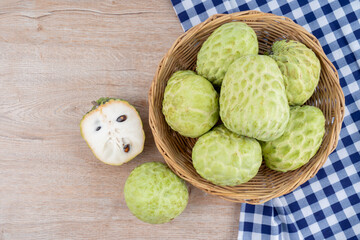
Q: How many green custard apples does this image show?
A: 7